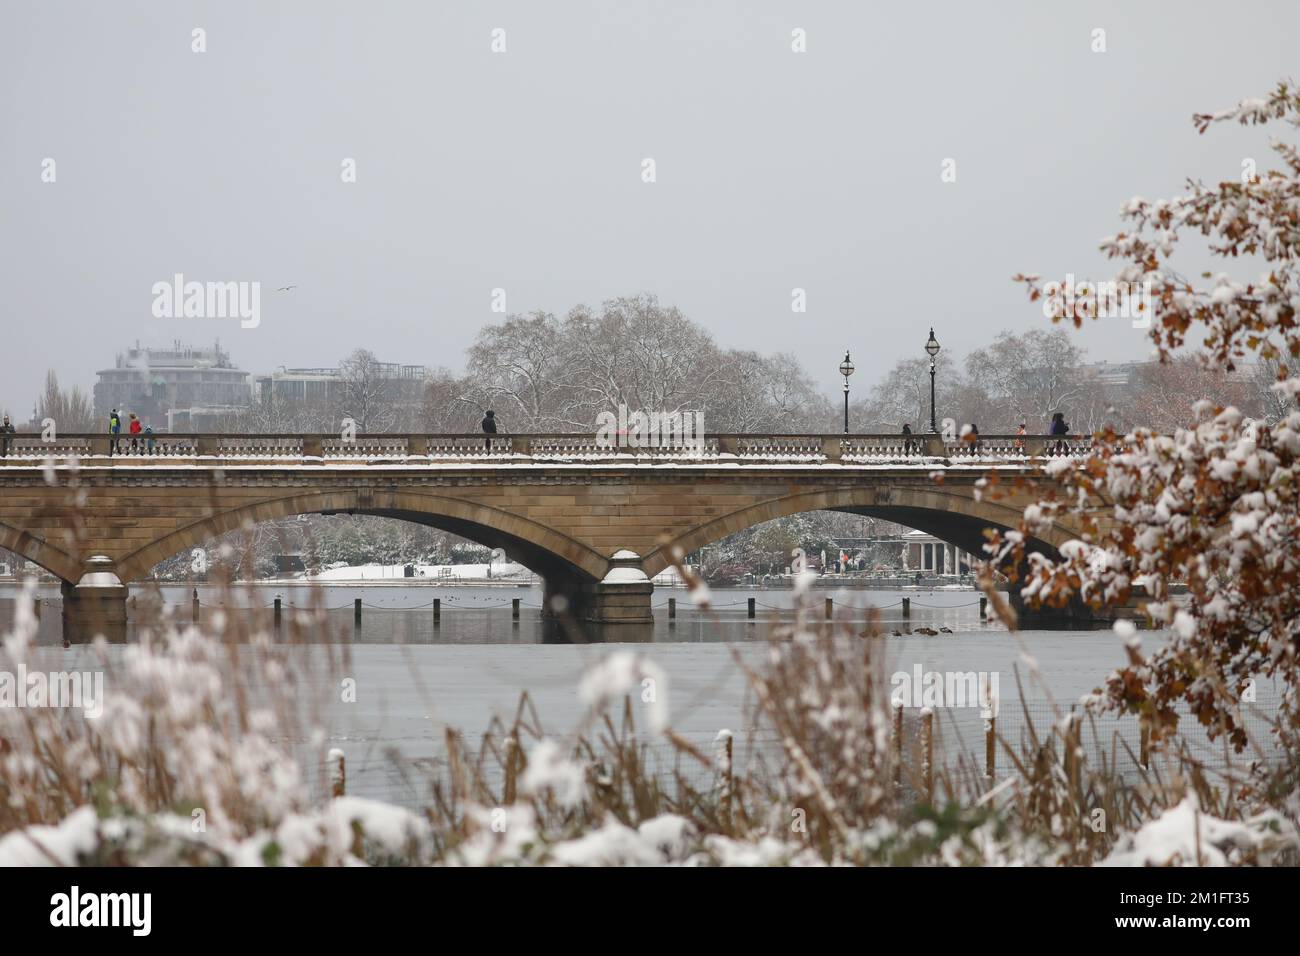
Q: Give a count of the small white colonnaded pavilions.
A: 1